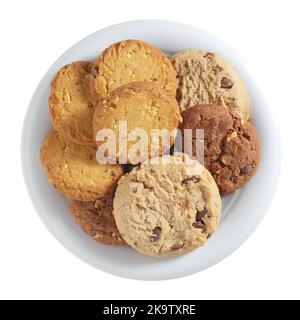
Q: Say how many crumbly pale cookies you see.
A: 2